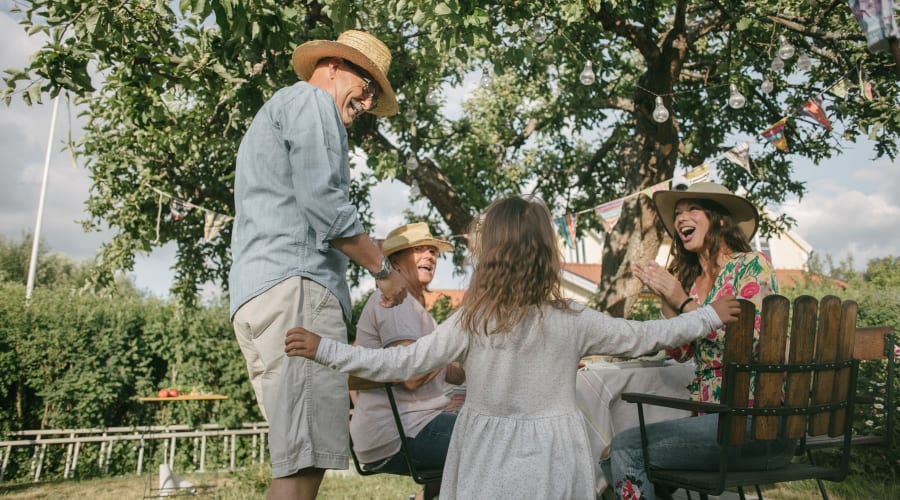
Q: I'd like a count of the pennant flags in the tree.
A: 11